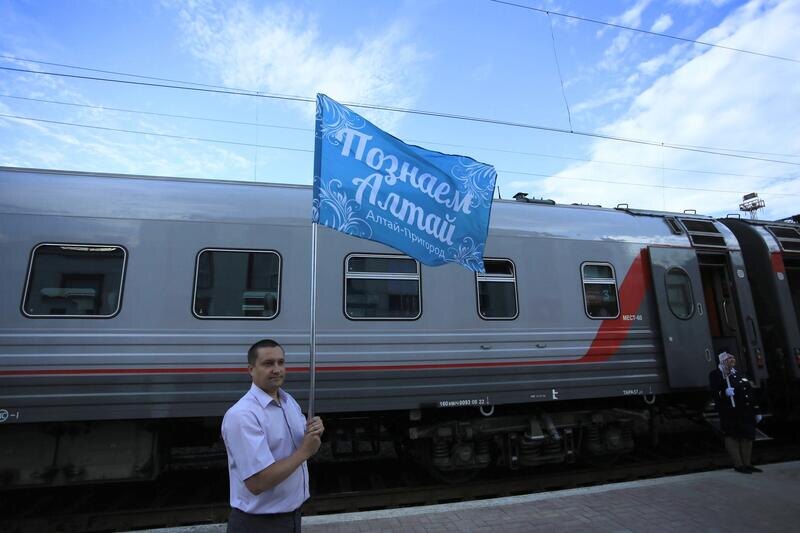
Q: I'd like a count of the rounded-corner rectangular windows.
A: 5